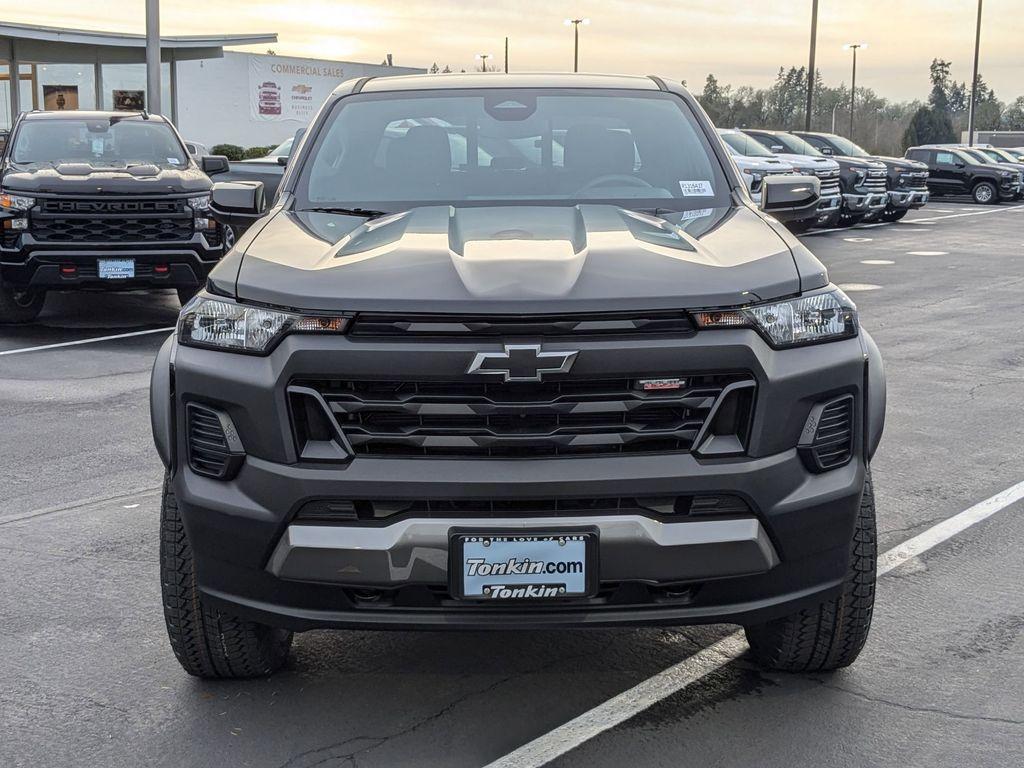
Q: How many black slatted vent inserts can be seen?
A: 2